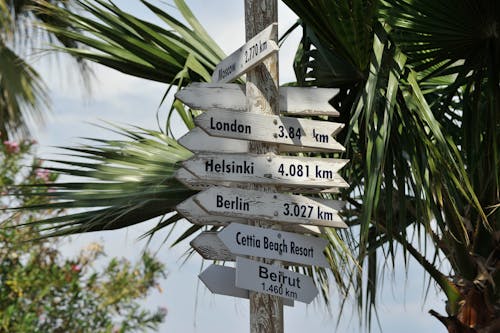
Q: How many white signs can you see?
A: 12